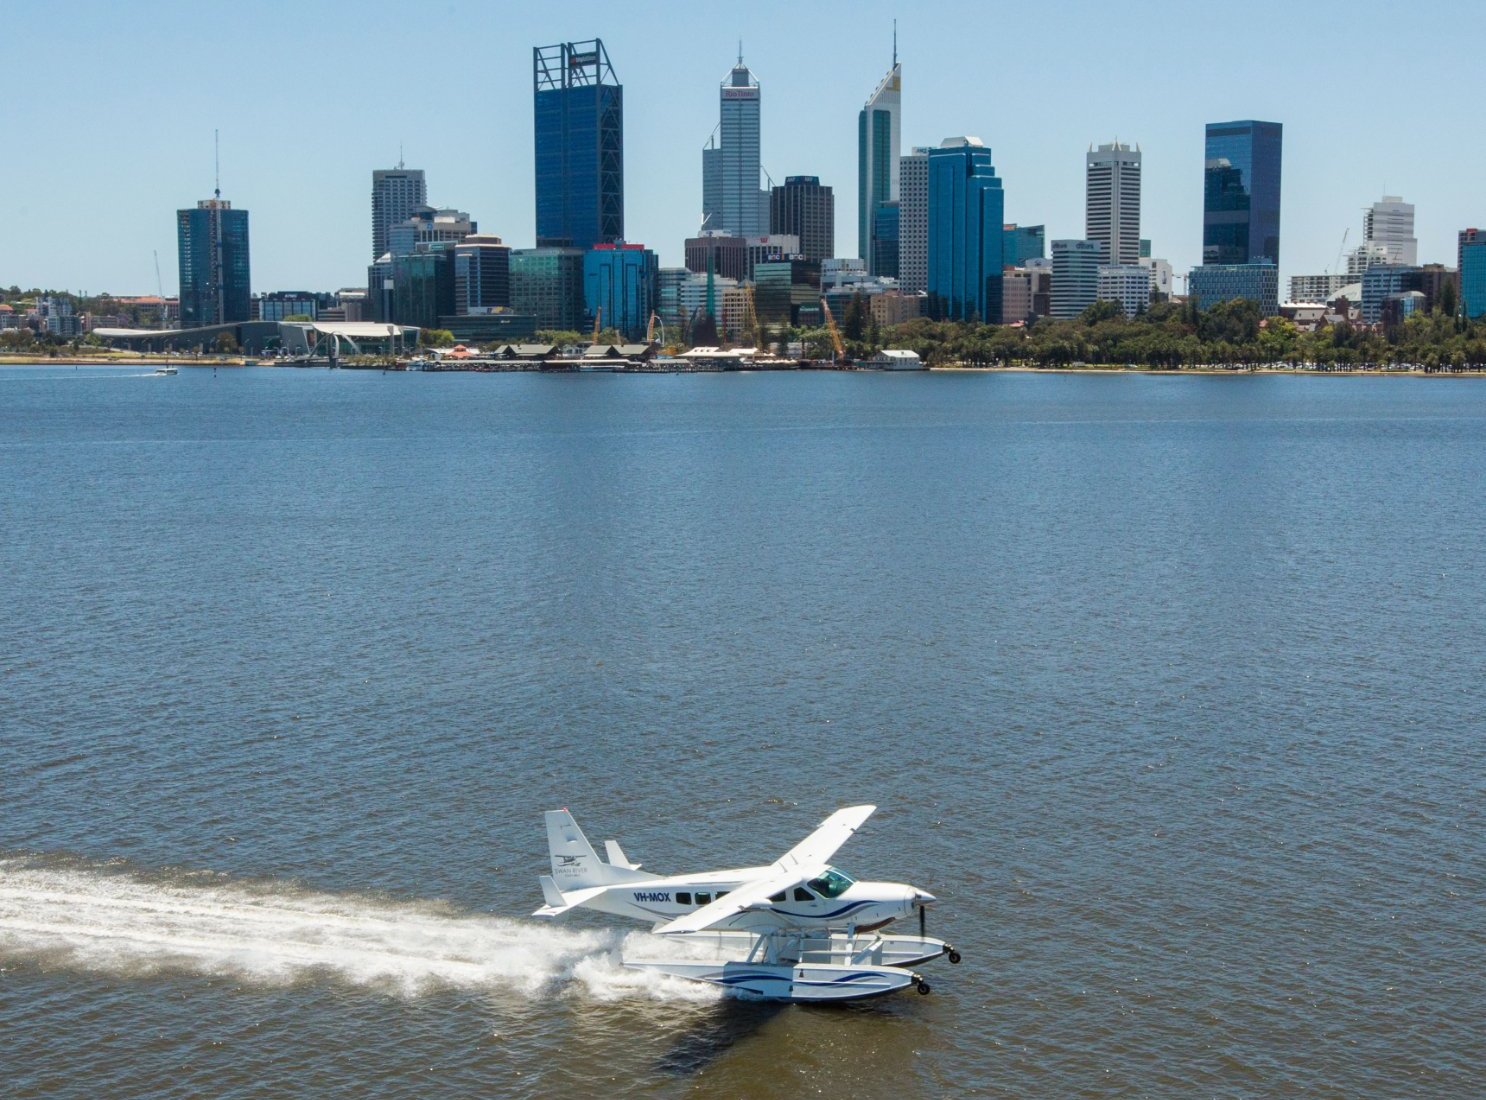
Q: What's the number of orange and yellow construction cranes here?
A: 4